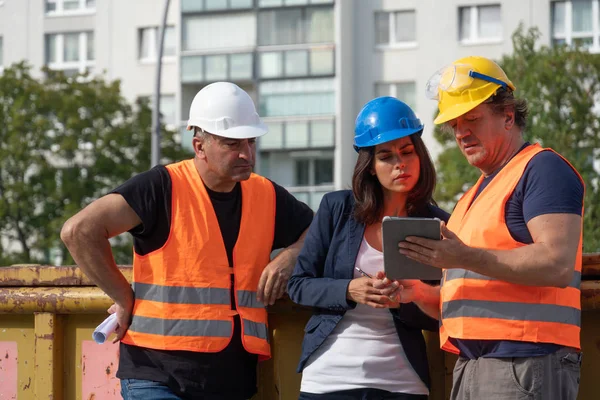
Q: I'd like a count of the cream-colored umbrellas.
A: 0